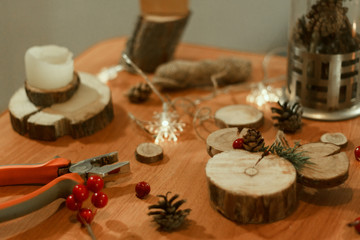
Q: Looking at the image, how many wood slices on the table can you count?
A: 8